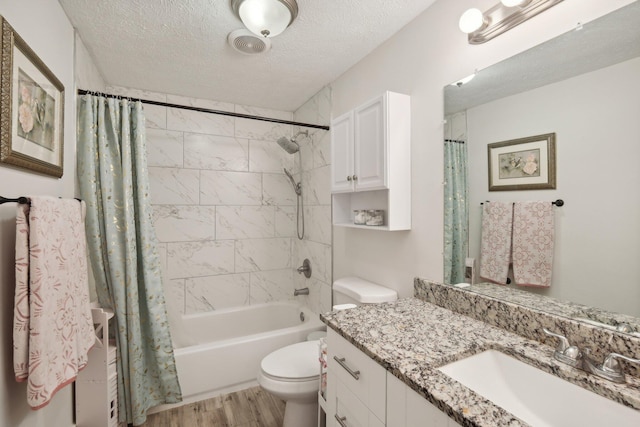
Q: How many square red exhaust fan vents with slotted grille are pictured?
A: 0